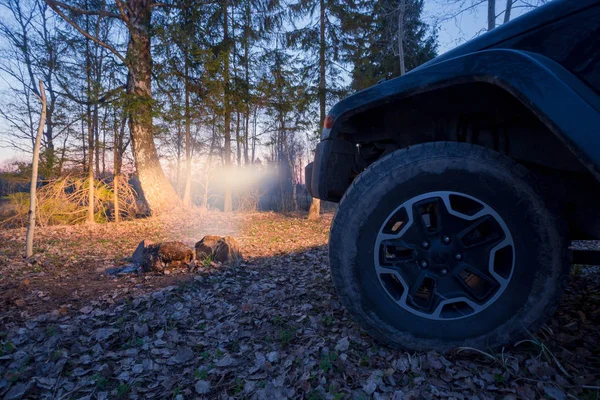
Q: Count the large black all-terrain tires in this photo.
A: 1